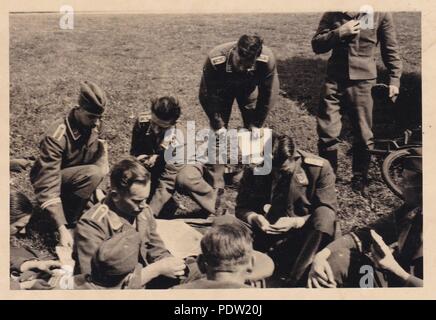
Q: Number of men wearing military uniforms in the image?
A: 10